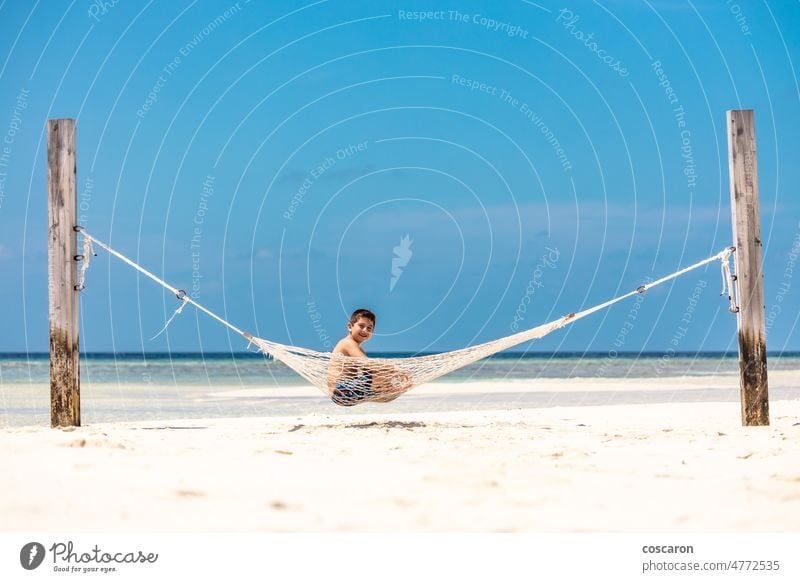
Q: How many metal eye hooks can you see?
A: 6